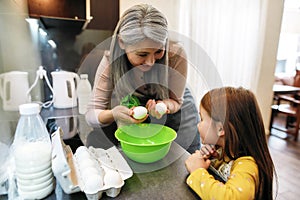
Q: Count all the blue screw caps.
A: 0